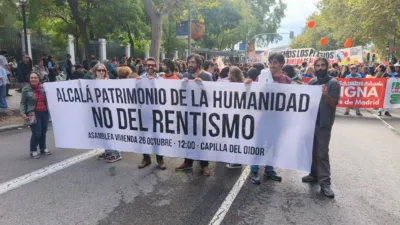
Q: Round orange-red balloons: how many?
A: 3